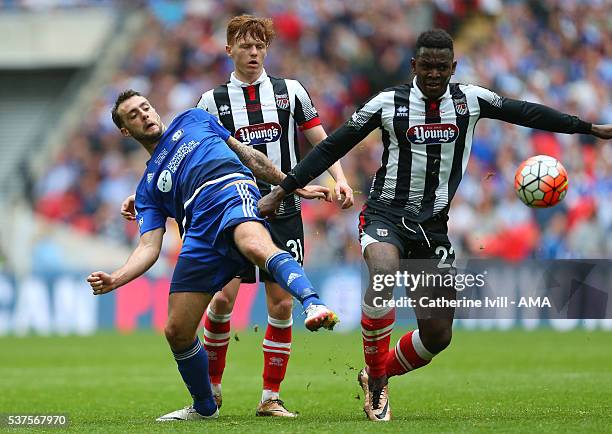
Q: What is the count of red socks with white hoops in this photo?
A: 4